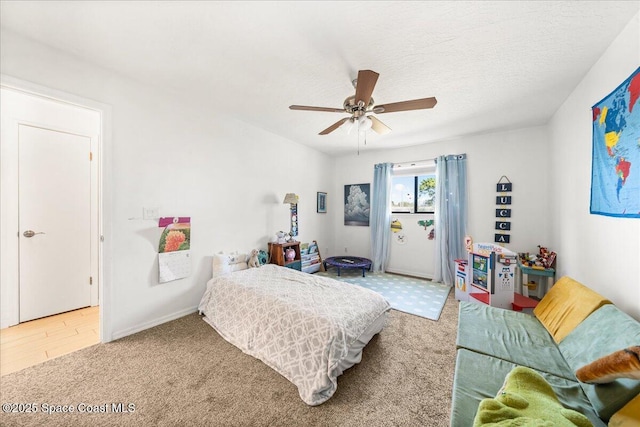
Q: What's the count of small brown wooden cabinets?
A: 1